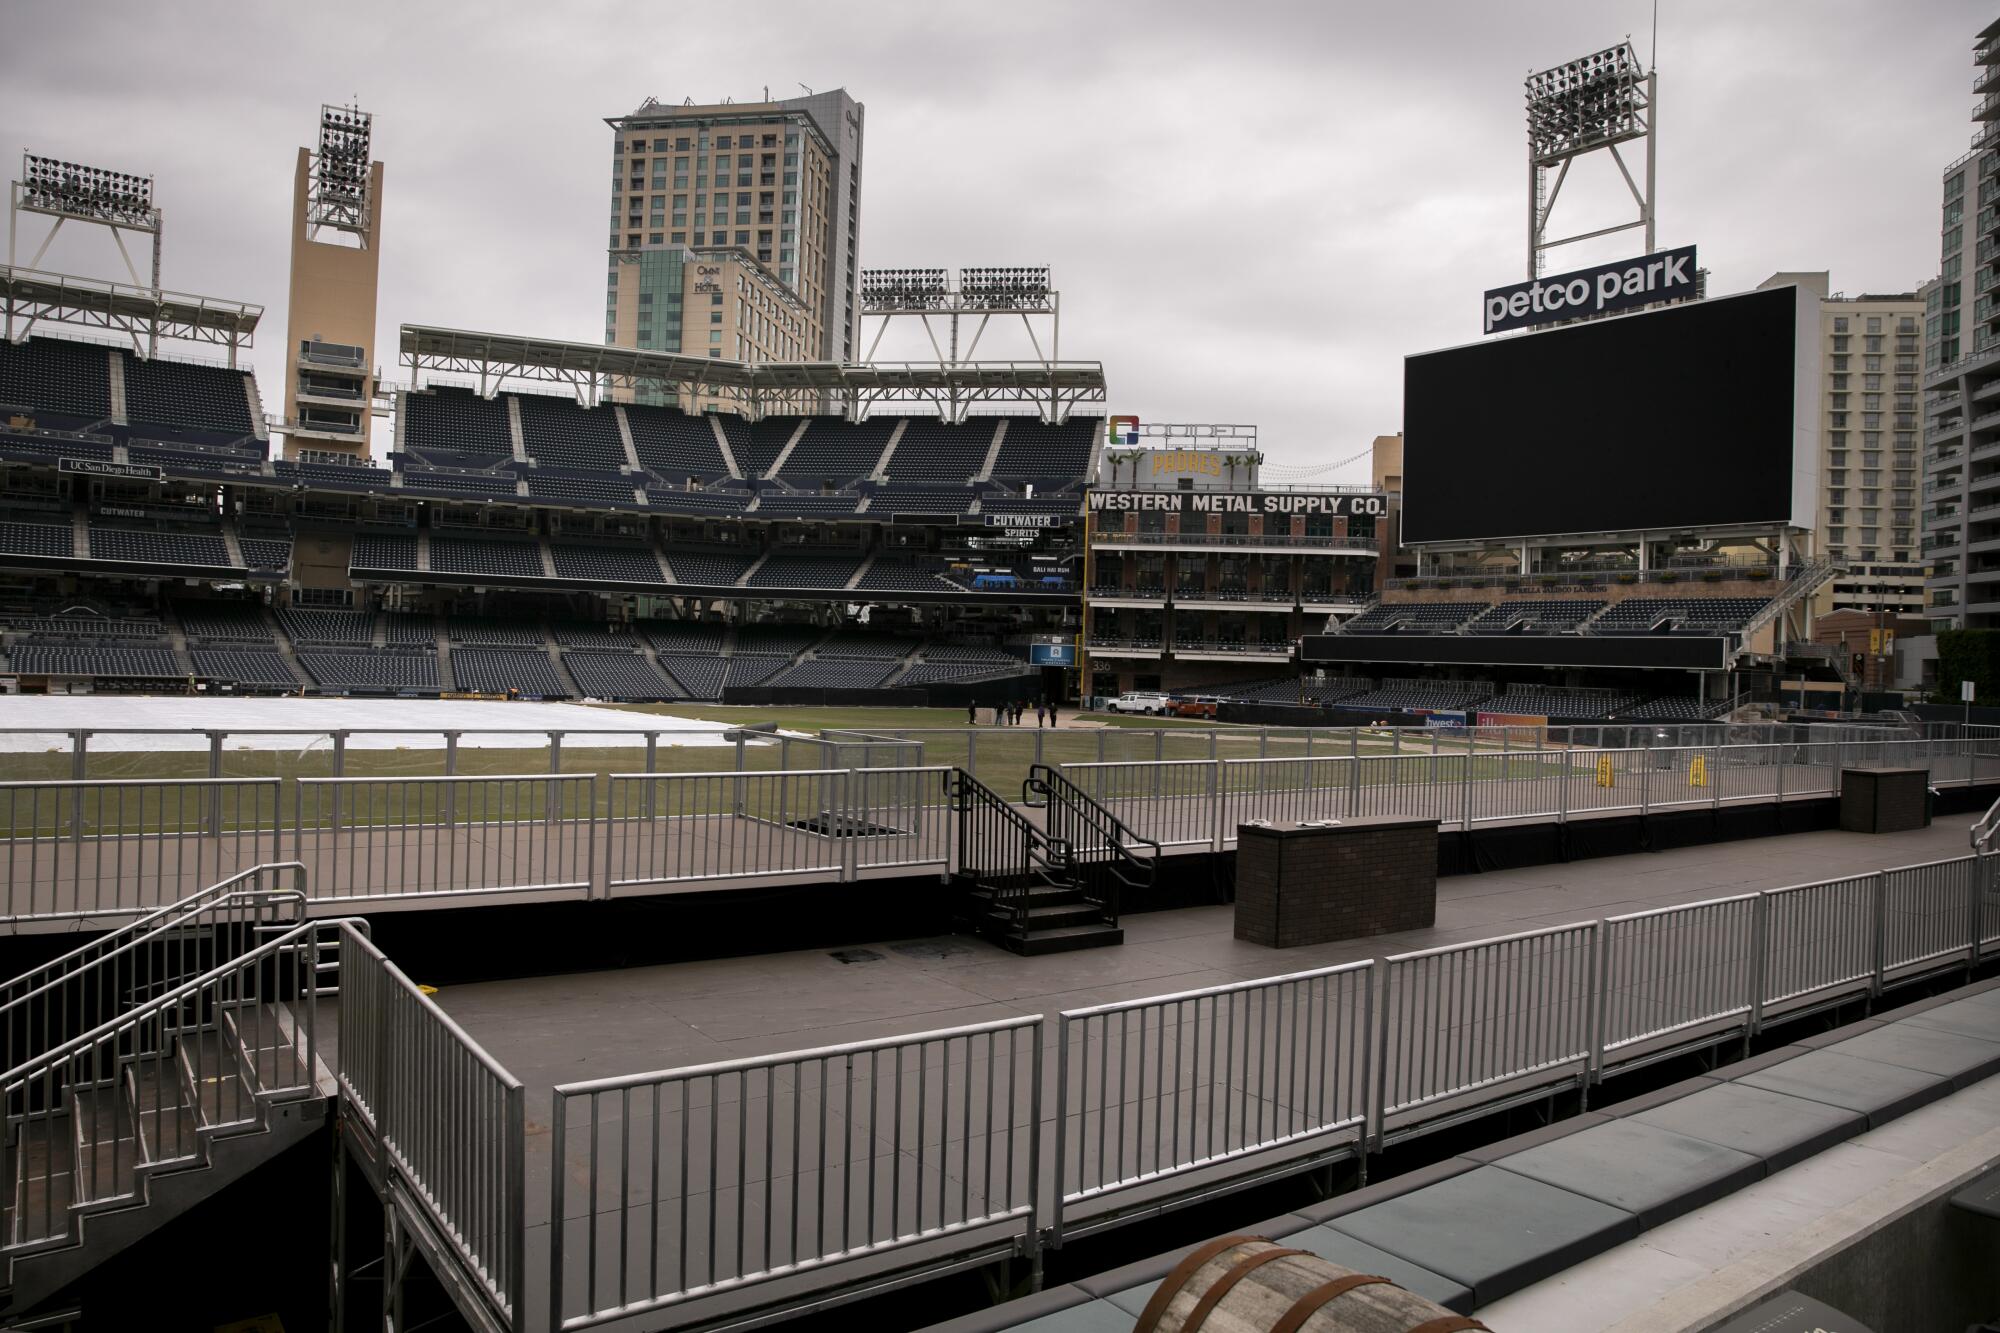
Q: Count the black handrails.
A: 2